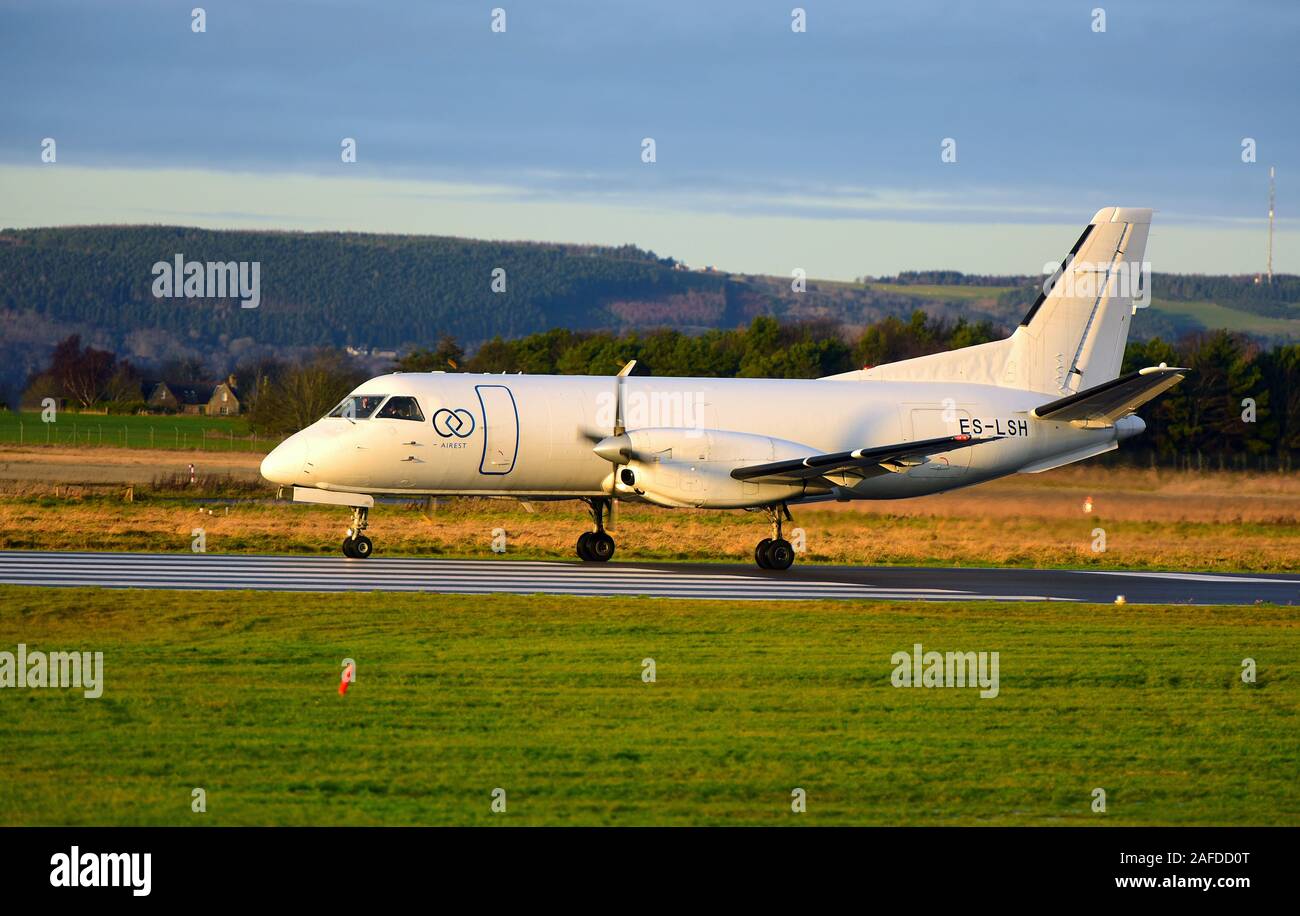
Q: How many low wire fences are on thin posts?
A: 1